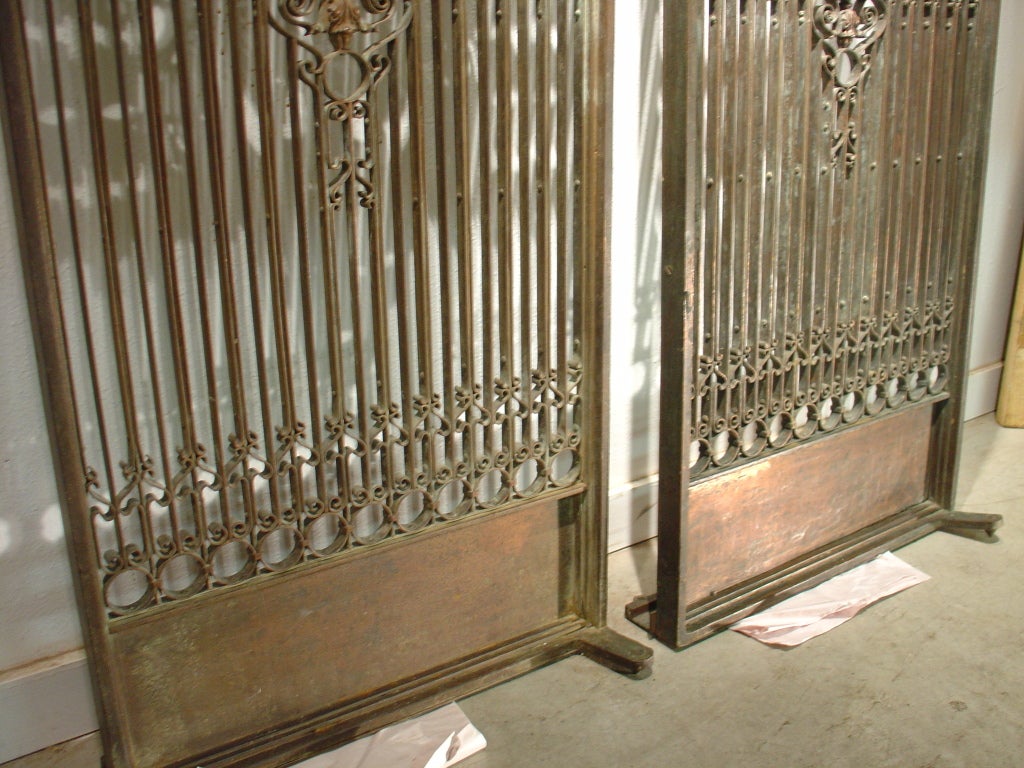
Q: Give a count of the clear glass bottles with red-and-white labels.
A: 0